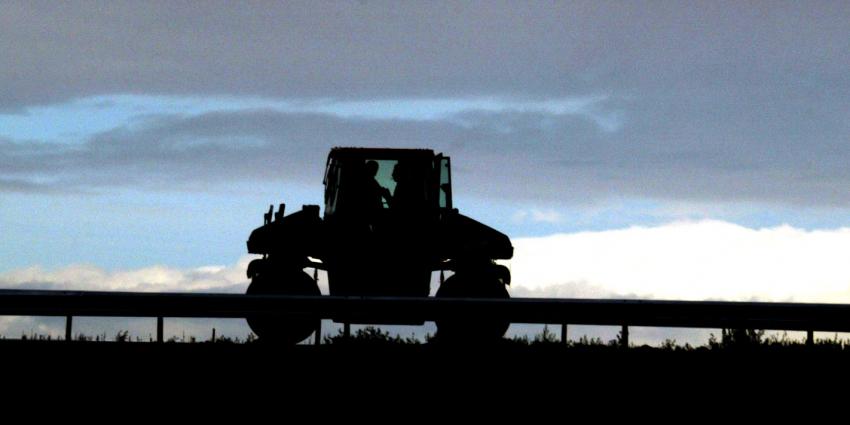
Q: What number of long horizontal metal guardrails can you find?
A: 1